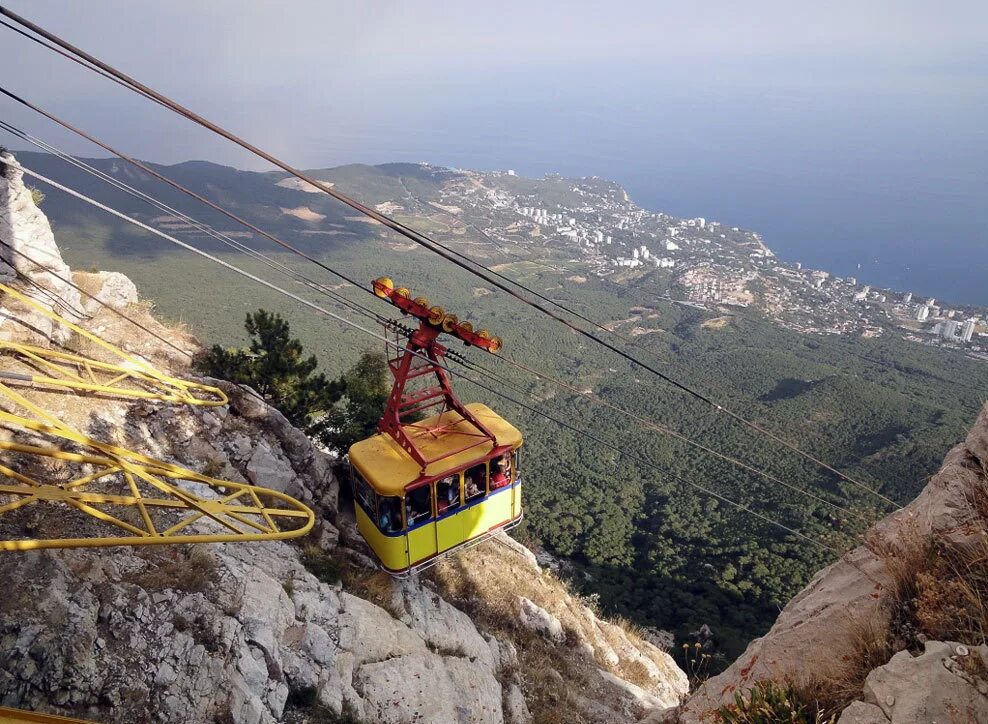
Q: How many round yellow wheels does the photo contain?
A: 8